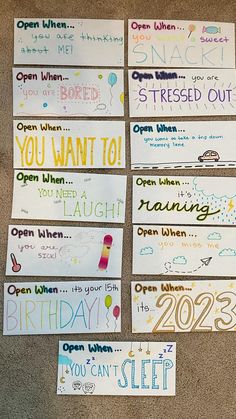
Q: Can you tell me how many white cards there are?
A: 13